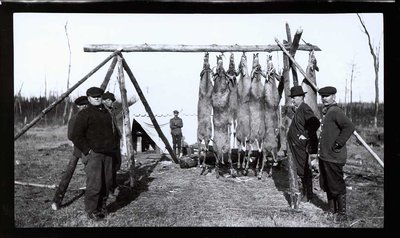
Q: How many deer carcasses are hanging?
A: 7